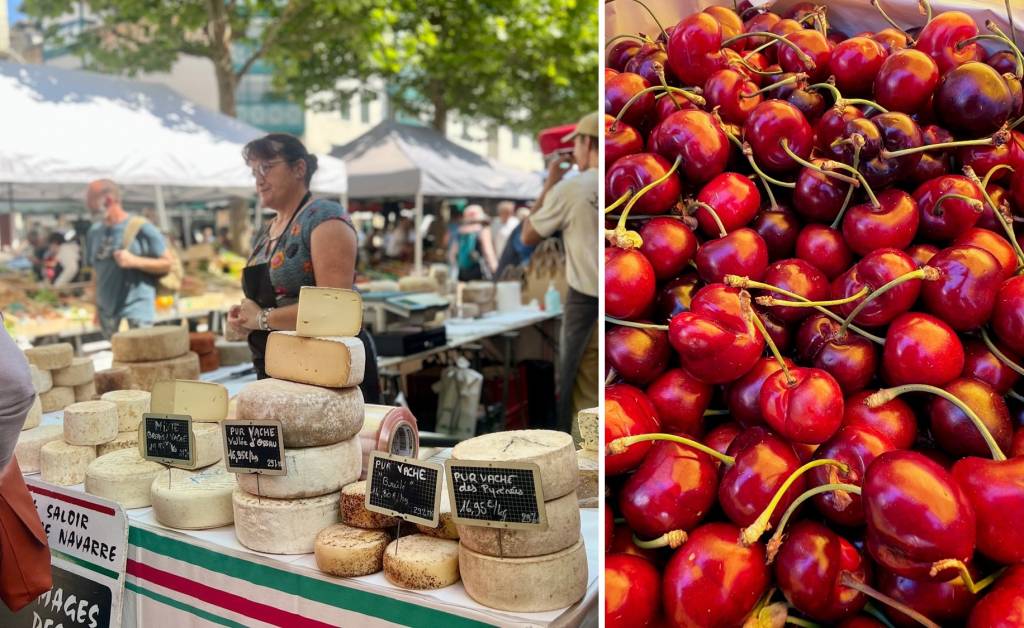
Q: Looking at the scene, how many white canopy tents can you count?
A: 2